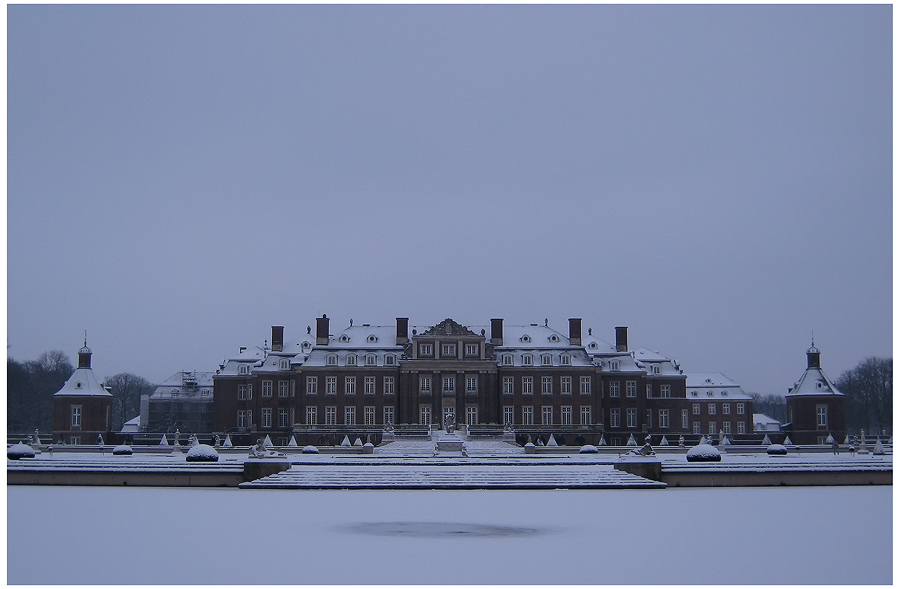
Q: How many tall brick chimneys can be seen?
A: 6